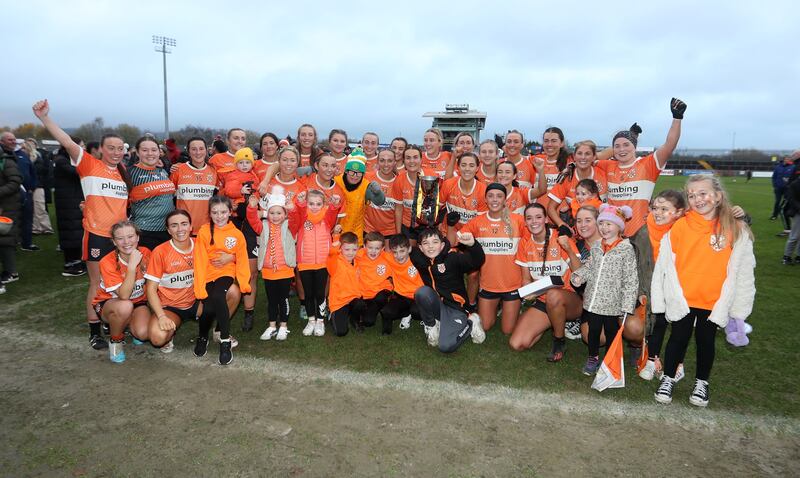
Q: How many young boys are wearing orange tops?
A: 3